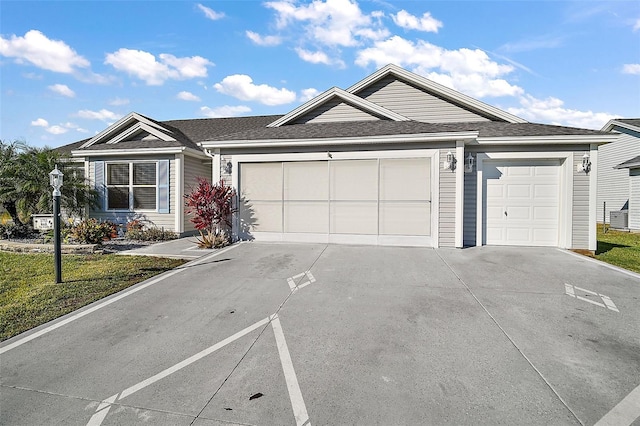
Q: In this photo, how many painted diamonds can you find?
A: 2